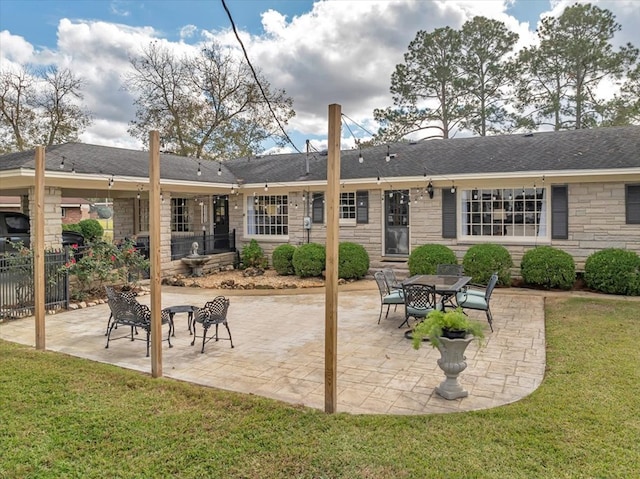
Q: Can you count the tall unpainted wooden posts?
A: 3